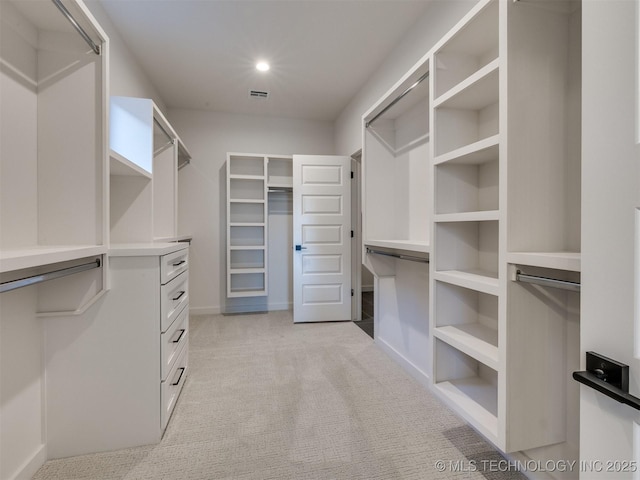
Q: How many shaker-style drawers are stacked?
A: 4